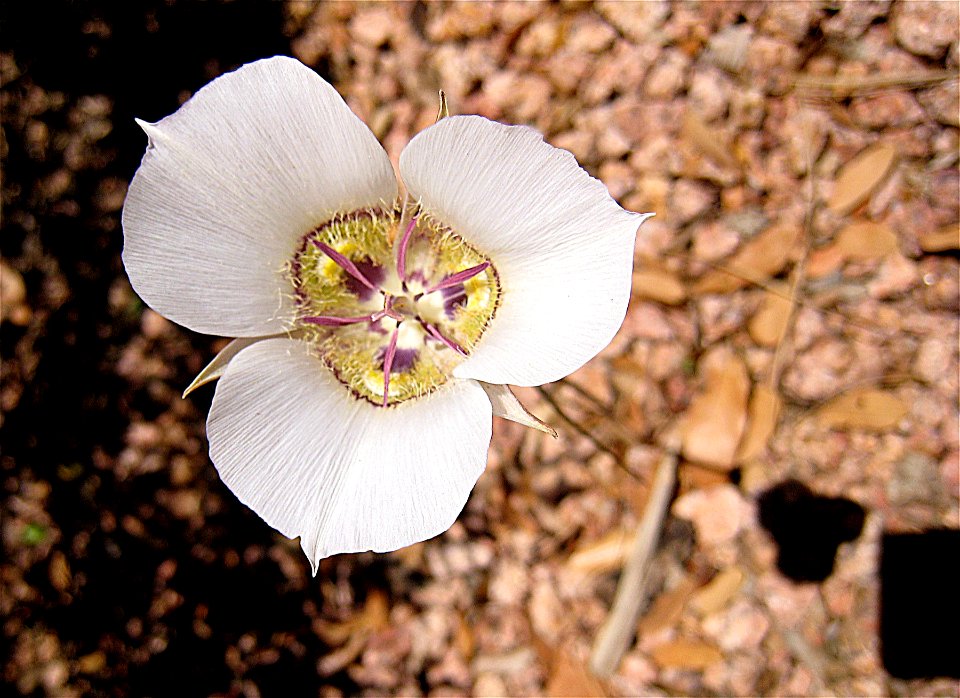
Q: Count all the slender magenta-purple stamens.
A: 6